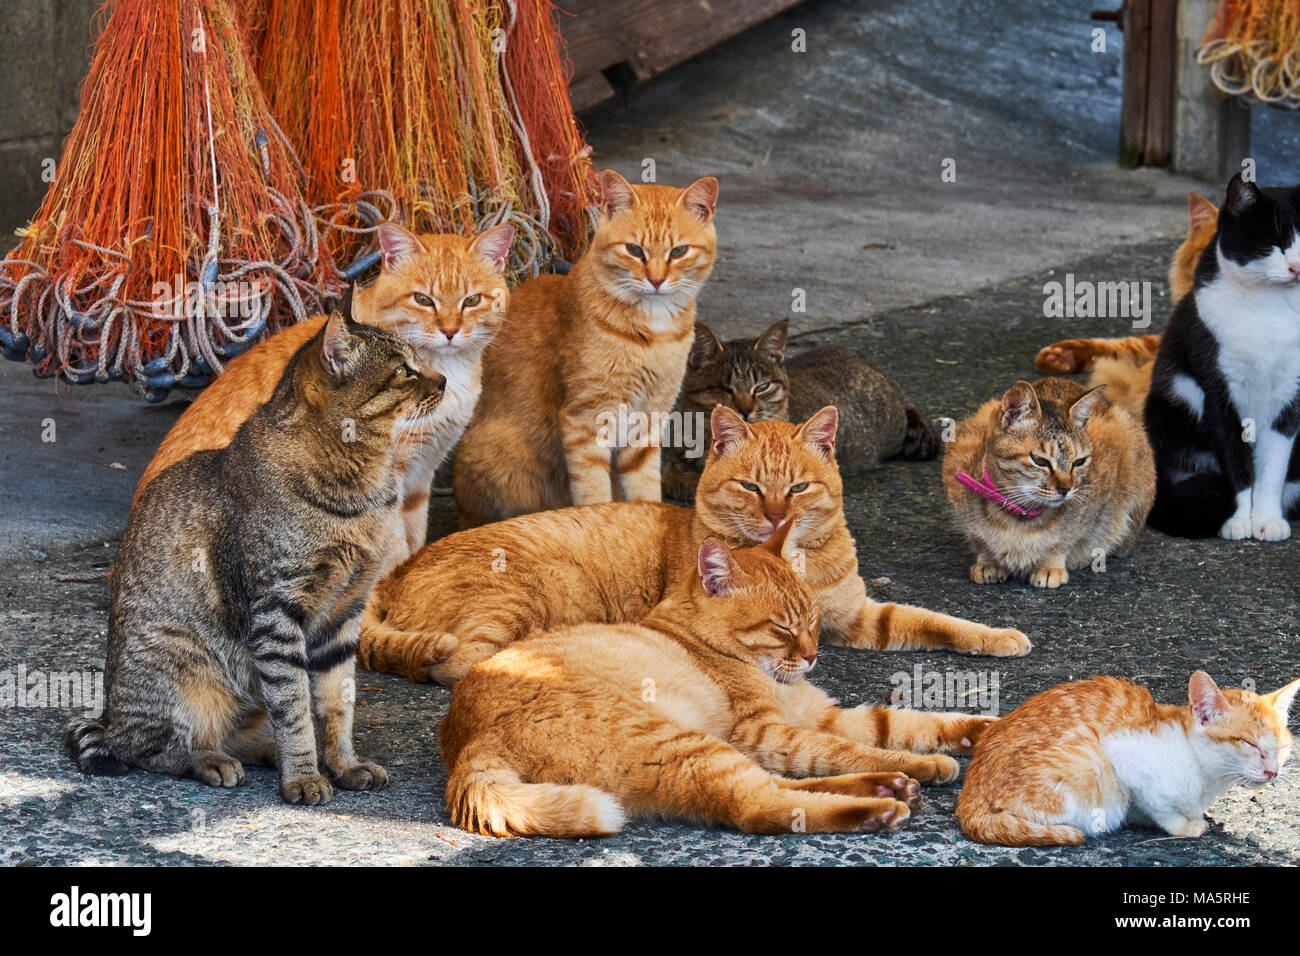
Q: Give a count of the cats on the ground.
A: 10